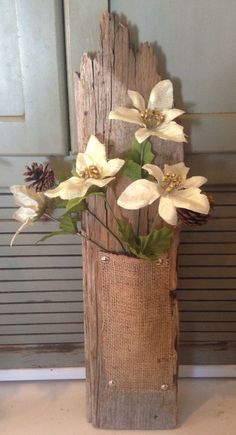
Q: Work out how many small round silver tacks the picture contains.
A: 4